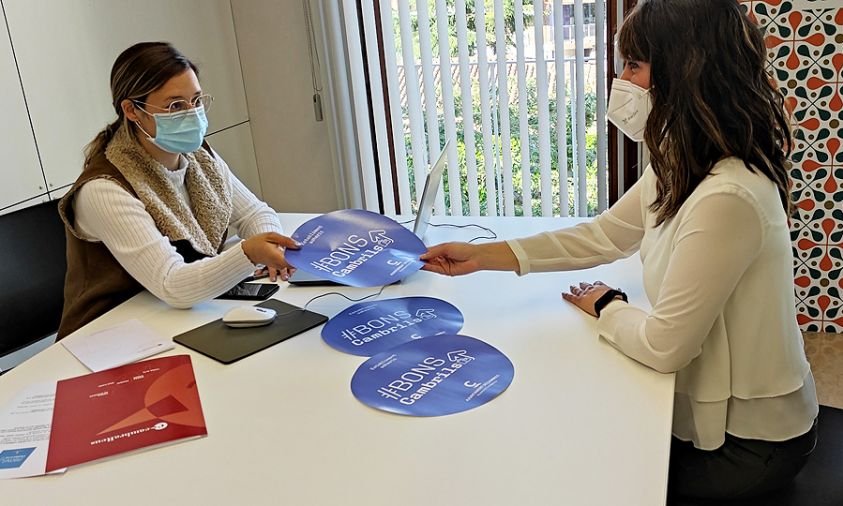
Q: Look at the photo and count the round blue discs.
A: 3